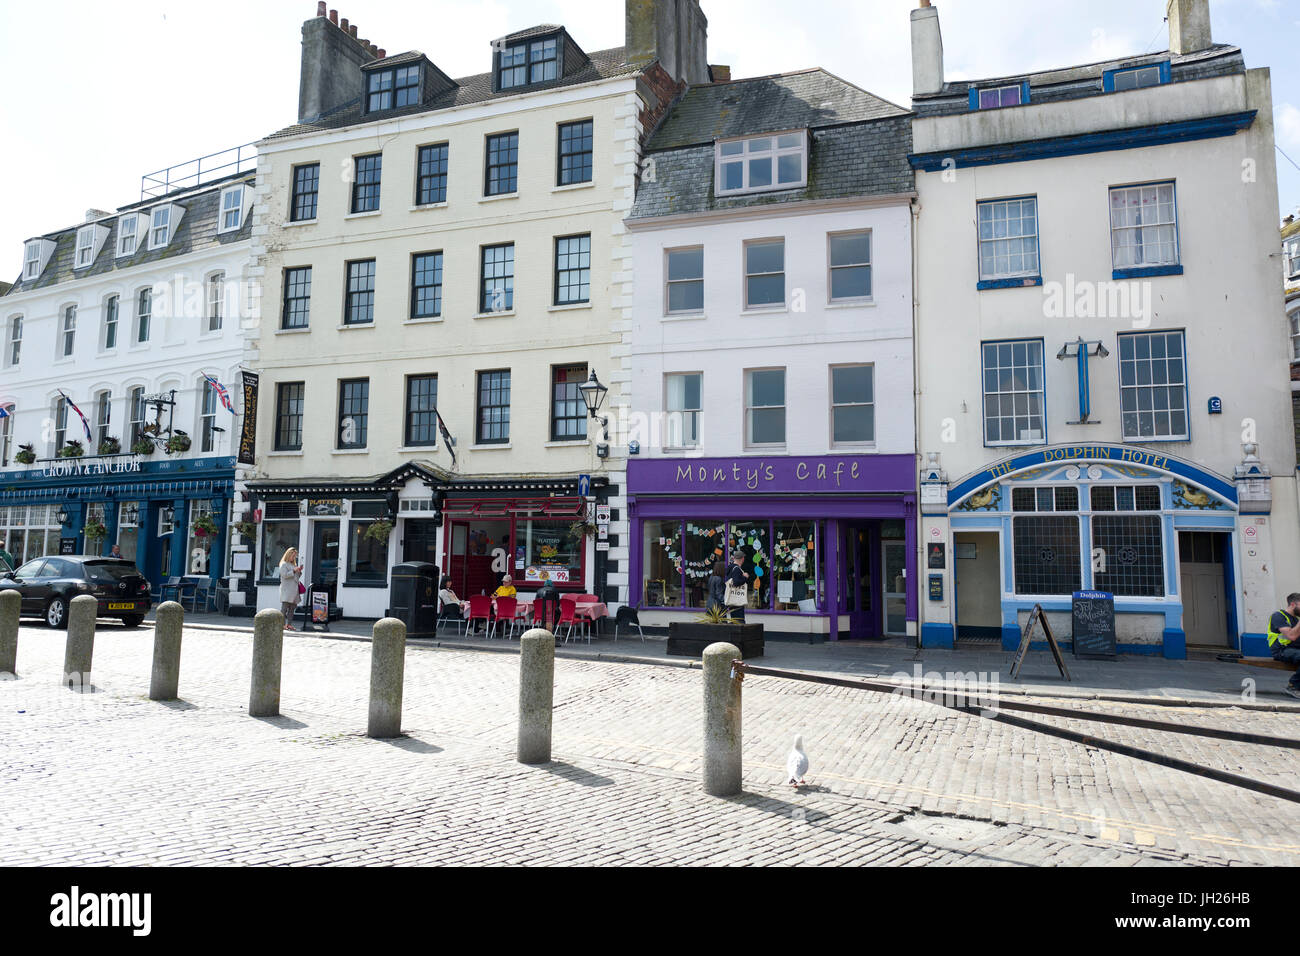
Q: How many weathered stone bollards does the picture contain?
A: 7